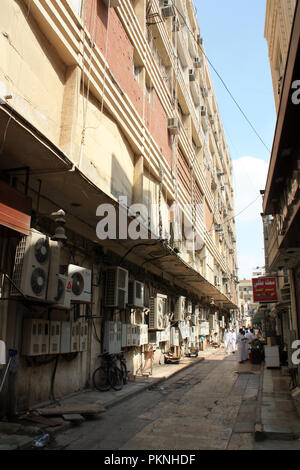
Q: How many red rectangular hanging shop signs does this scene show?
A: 1